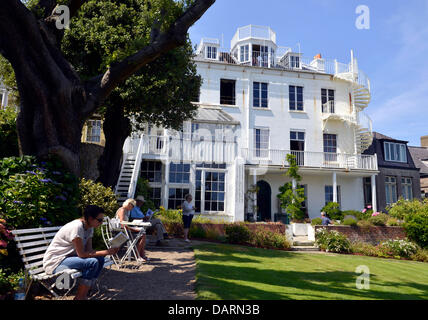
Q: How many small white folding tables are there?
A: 1